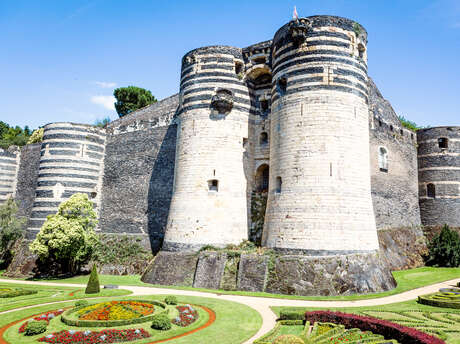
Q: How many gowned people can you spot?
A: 0